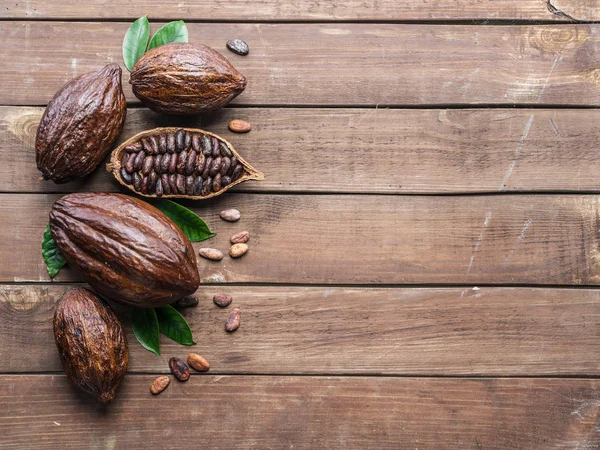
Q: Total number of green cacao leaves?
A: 6